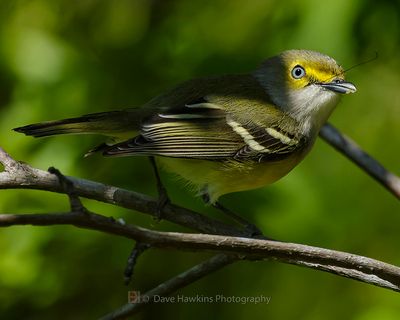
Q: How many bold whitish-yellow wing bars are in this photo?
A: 2